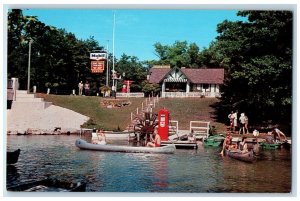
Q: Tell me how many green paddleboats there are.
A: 2